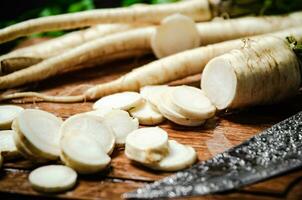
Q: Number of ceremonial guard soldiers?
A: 0